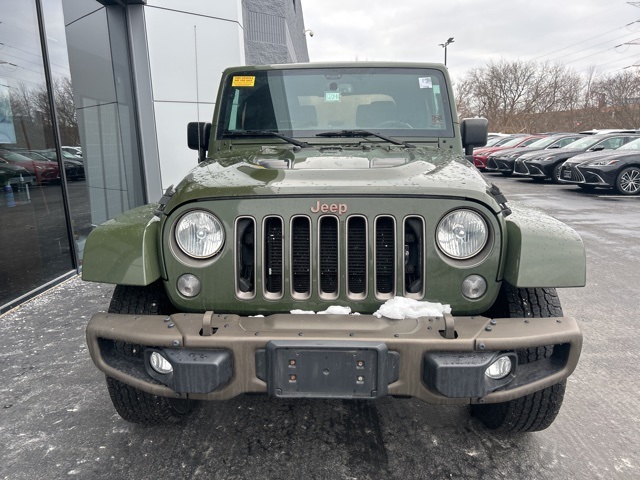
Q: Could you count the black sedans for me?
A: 3